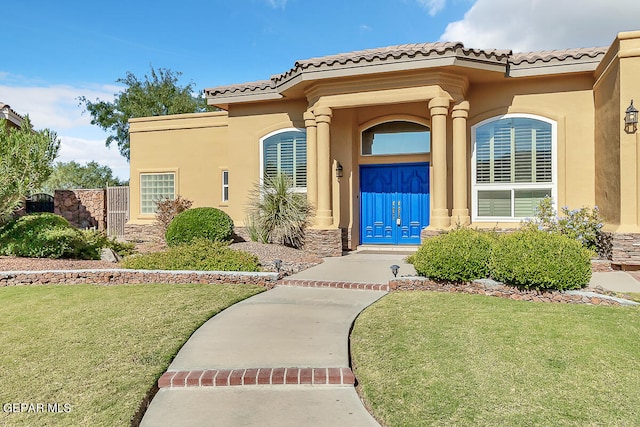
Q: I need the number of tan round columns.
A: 4